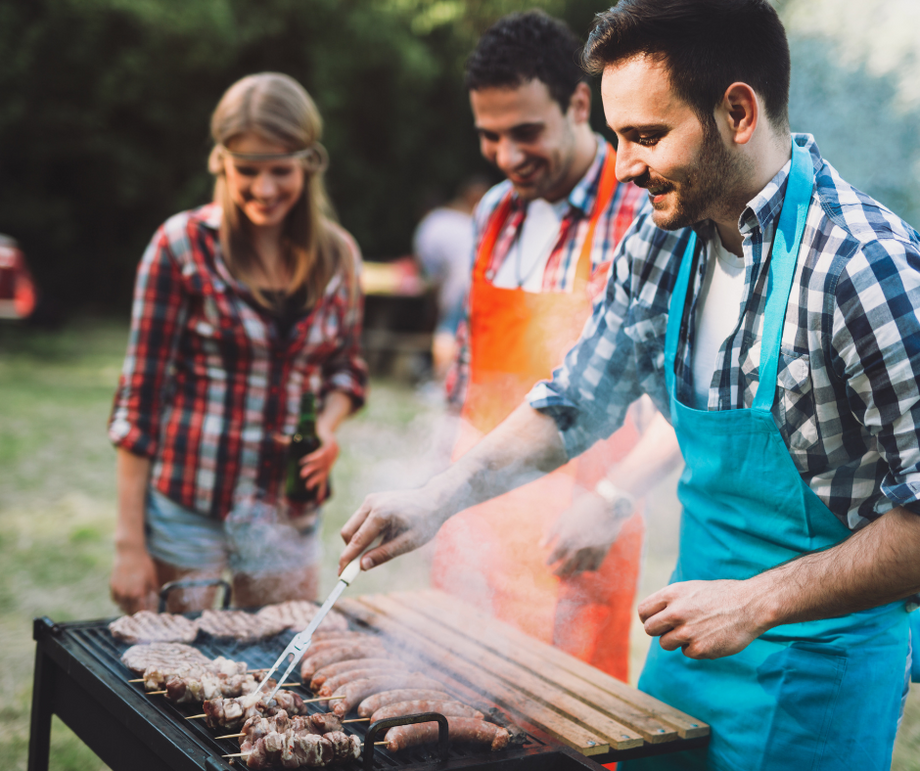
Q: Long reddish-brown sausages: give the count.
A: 9